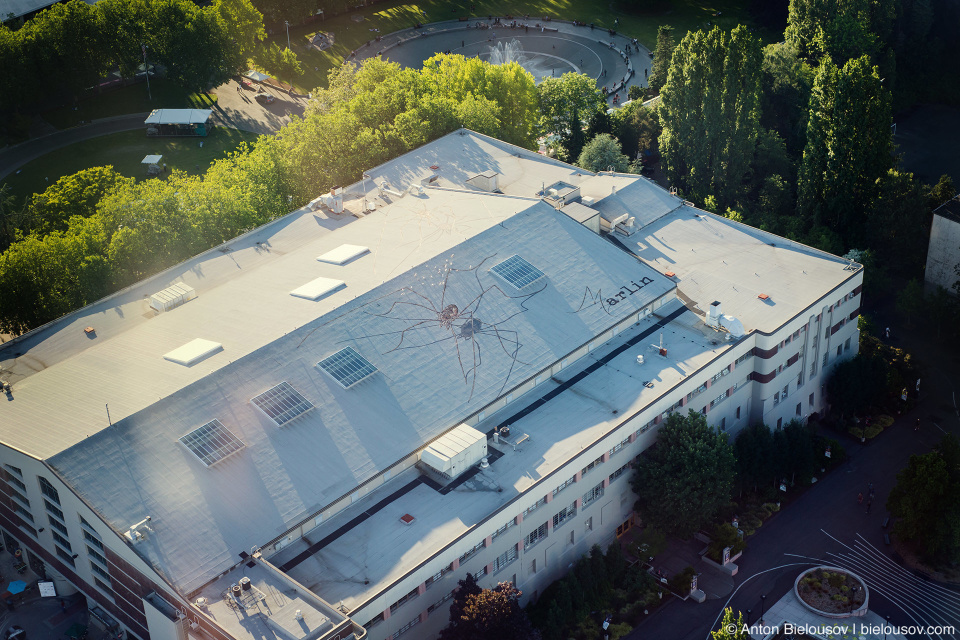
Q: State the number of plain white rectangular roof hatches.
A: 3